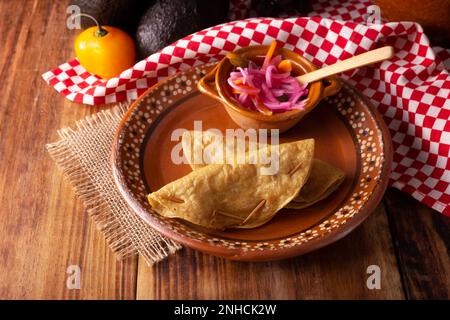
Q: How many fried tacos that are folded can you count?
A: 2